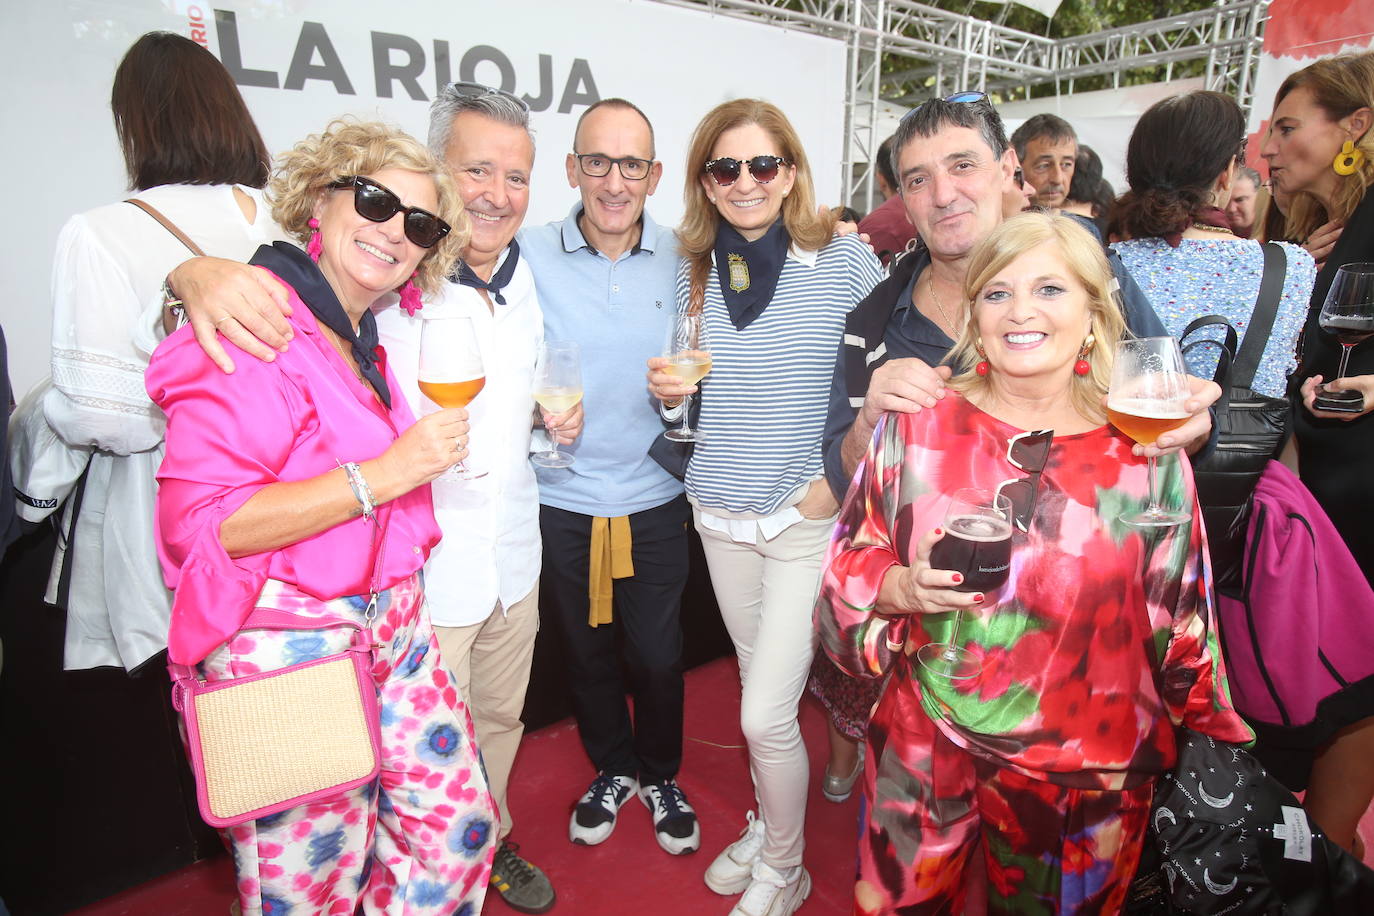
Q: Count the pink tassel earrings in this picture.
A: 2